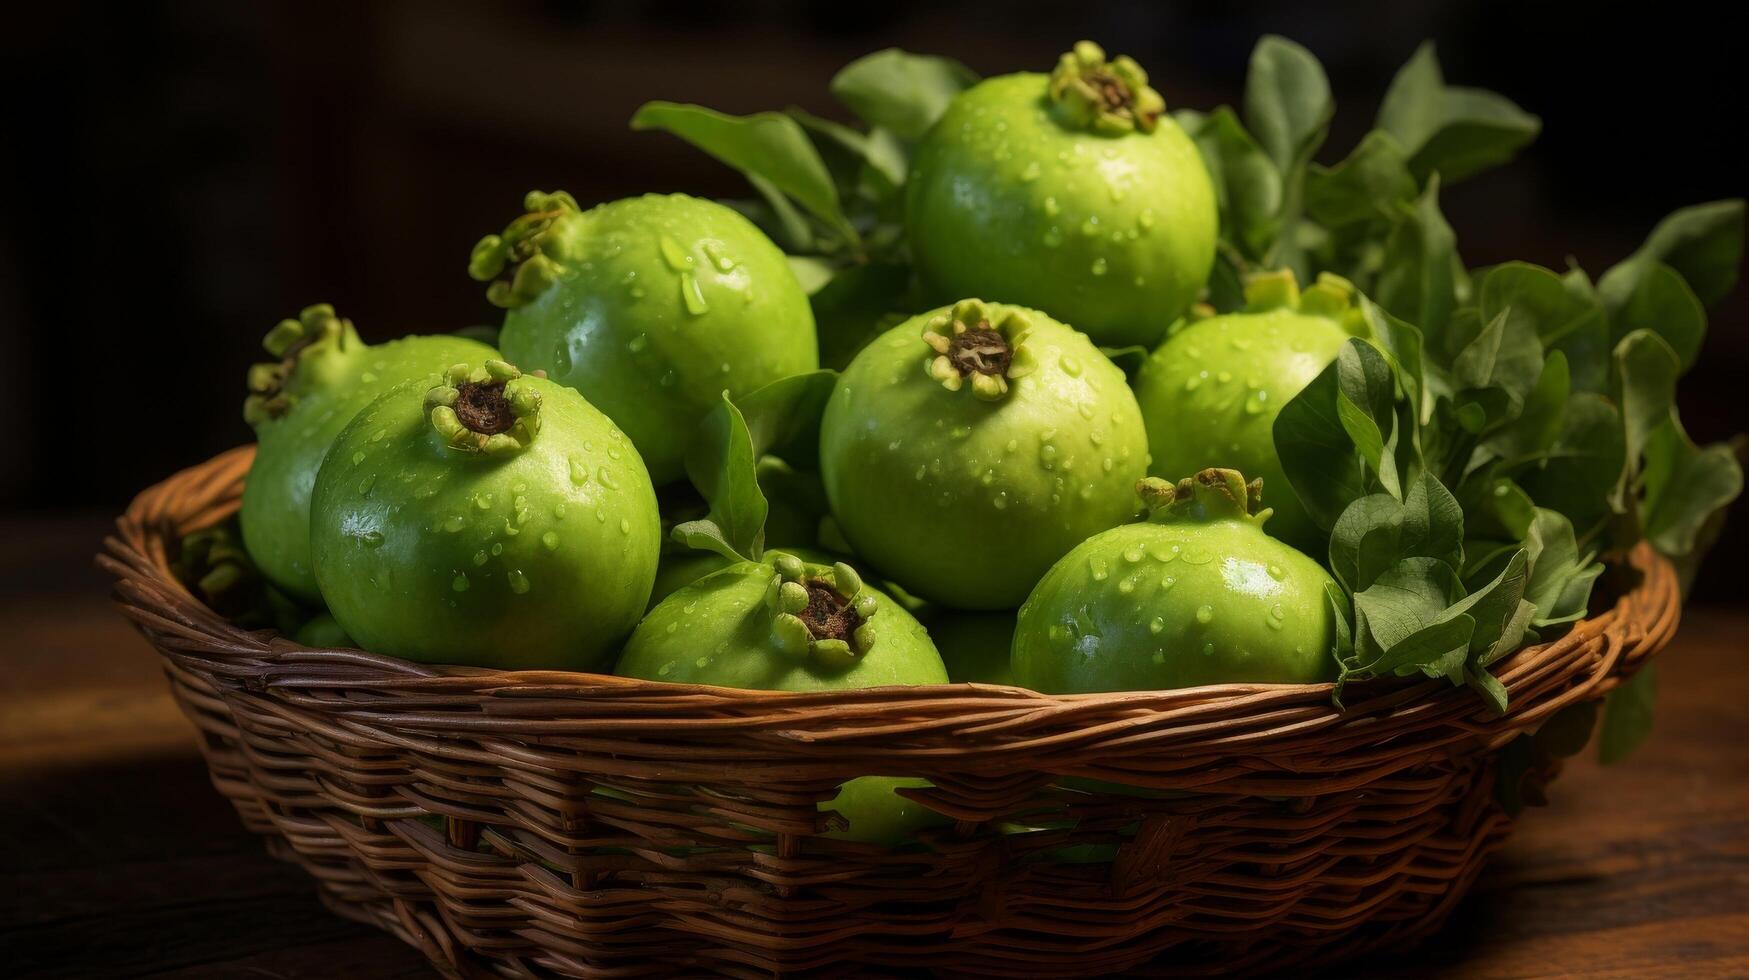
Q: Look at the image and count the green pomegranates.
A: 8